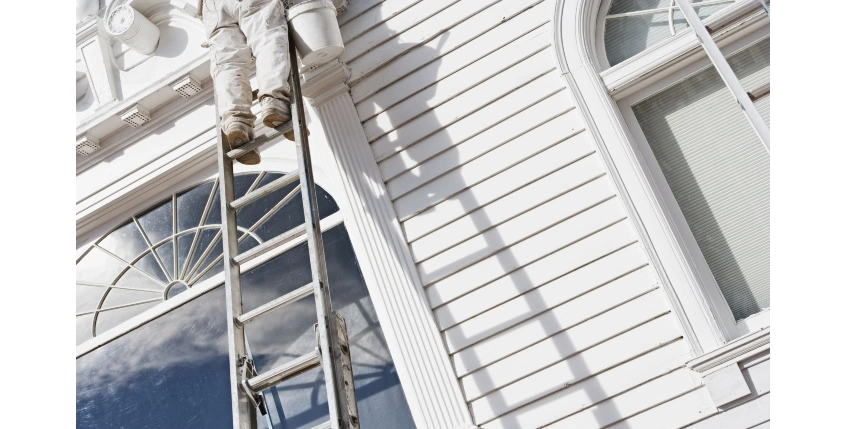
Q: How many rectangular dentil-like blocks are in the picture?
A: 3